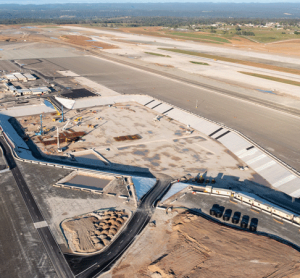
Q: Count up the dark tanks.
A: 6